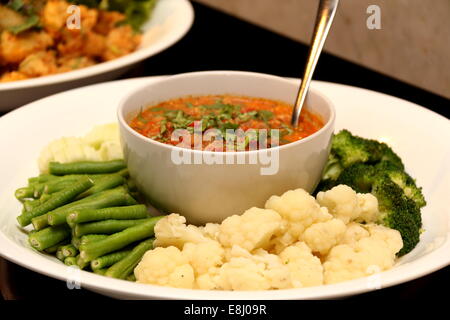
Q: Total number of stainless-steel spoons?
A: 1